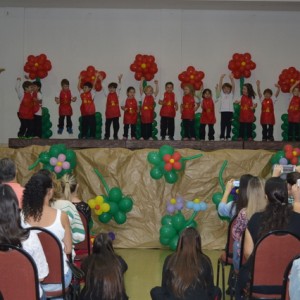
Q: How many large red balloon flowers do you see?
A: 6